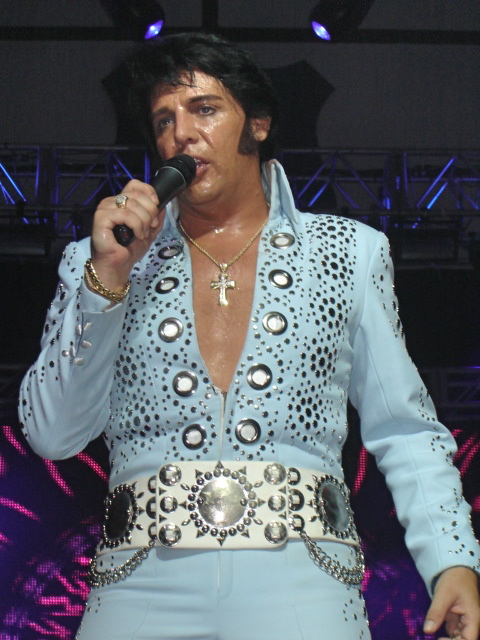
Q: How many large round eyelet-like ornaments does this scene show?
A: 10